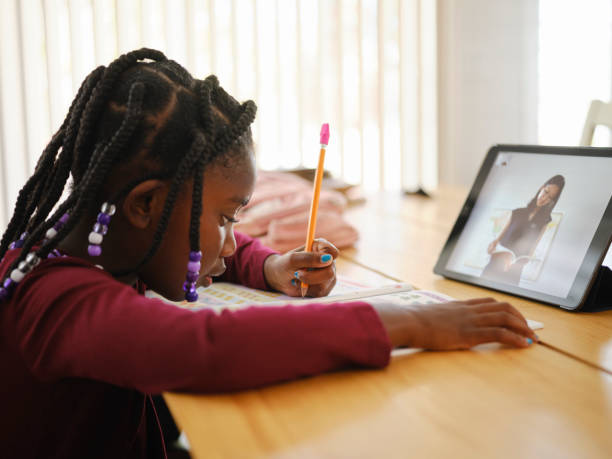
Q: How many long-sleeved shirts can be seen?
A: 1